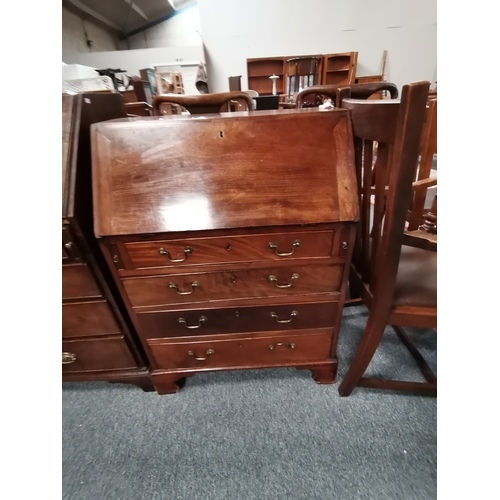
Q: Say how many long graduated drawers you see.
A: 4